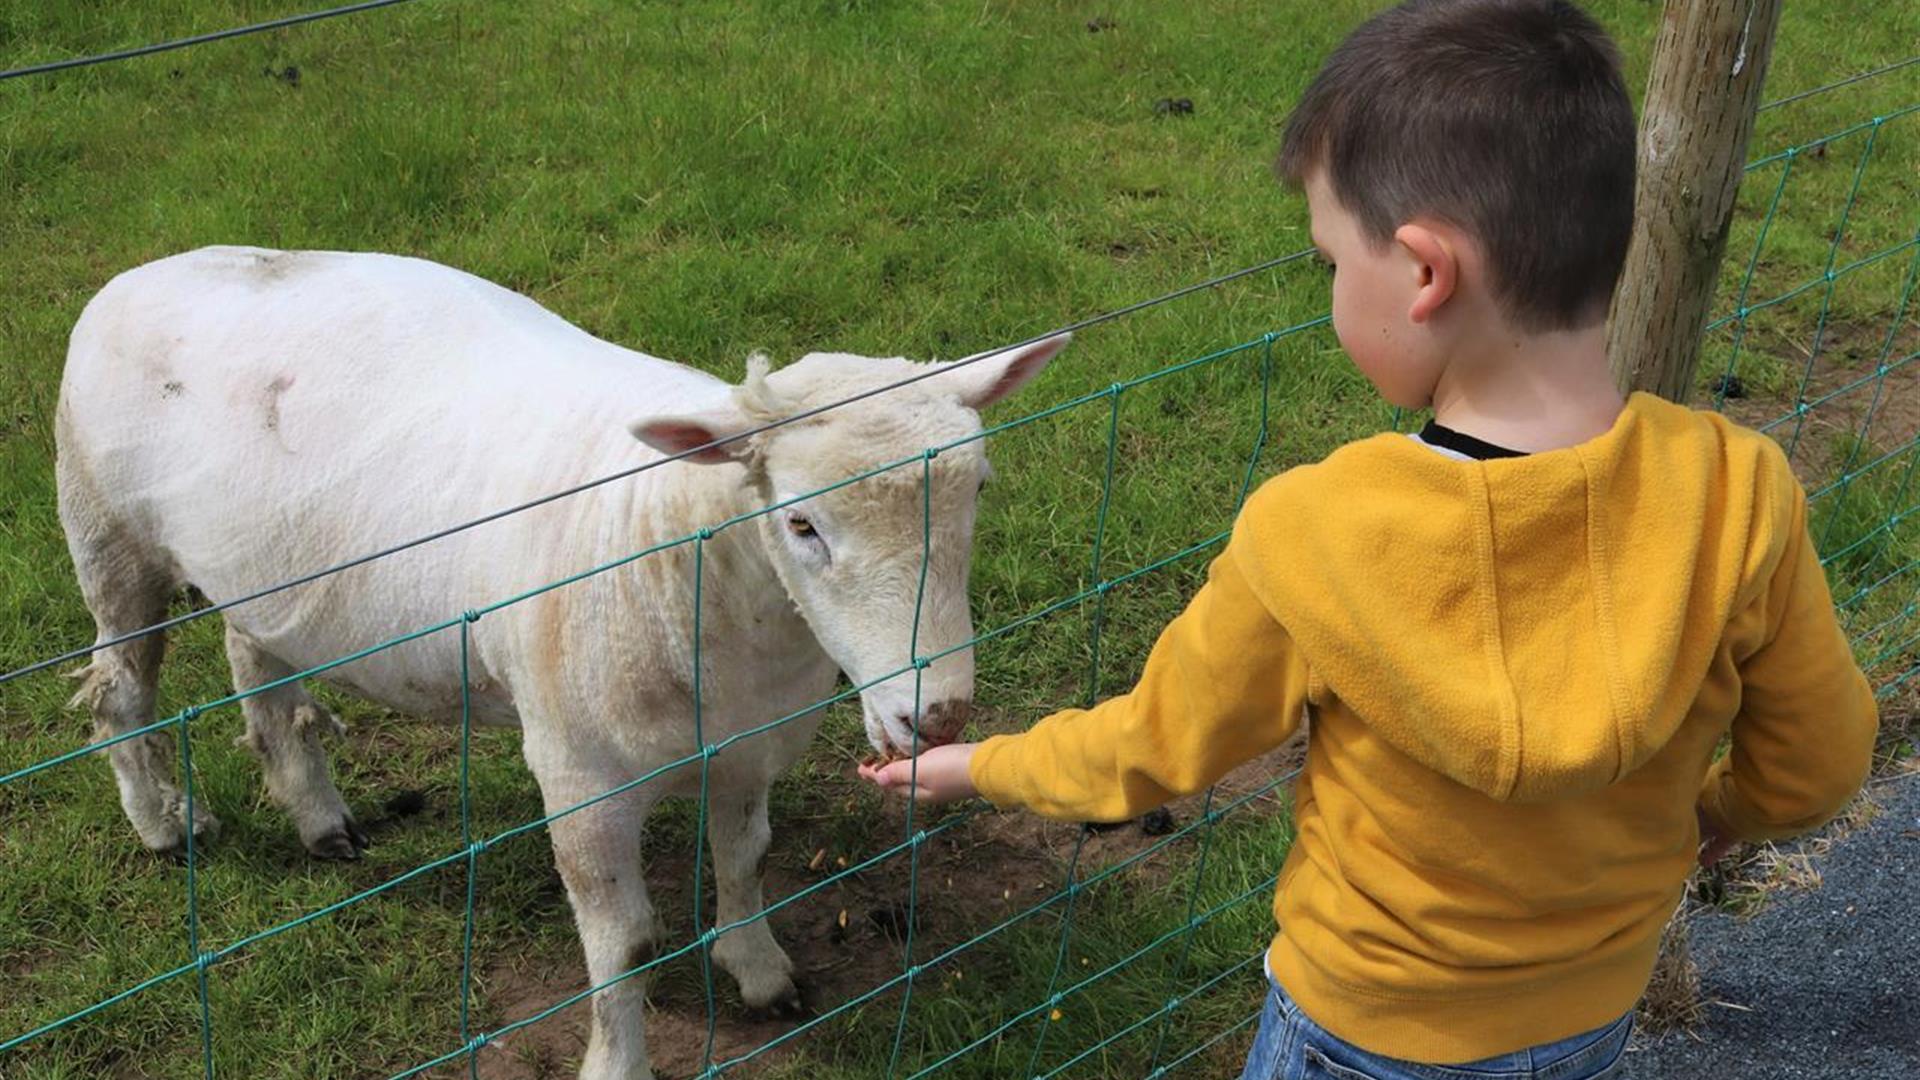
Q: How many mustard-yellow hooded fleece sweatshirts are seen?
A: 1